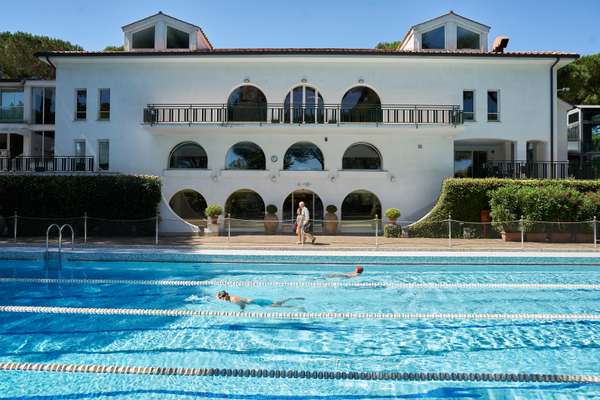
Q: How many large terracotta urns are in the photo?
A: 2